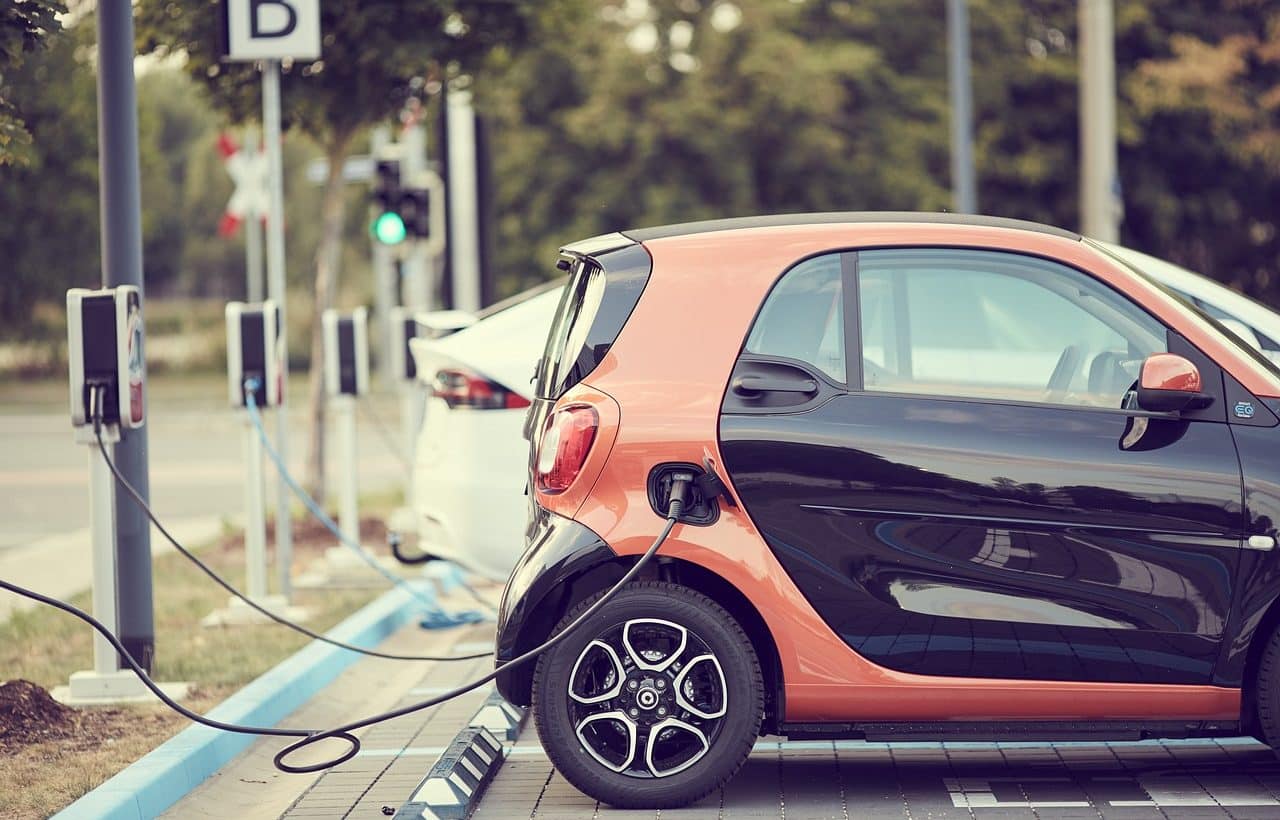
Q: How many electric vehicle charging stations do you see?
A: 4